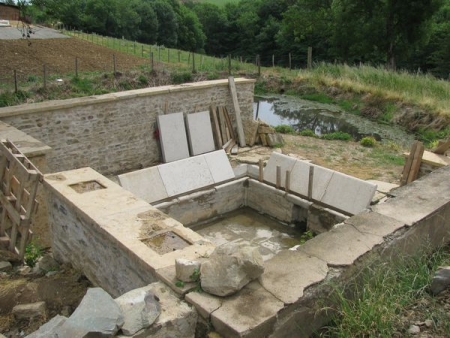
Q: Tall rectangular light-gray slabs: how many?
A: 2